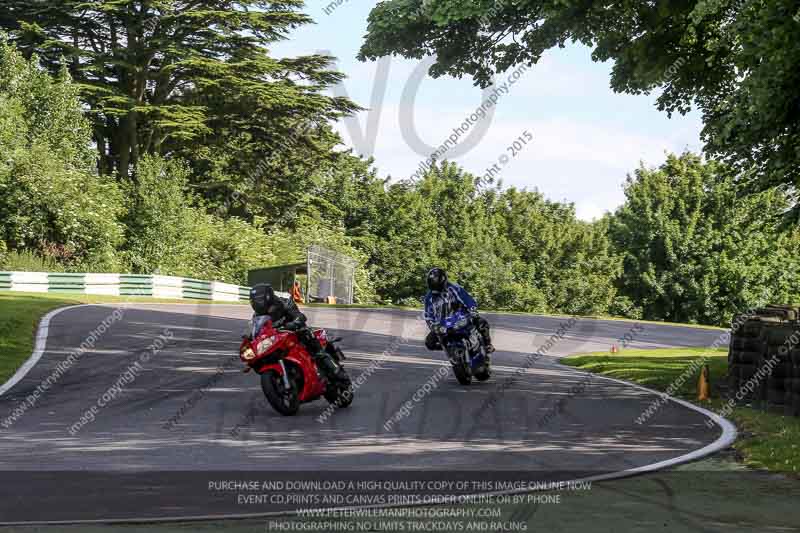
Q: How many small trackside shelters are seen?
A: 1